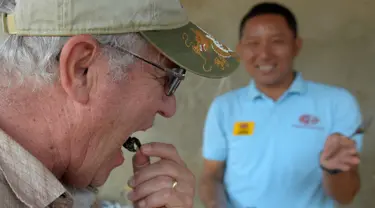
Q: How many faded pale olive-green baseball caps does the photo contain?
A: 1